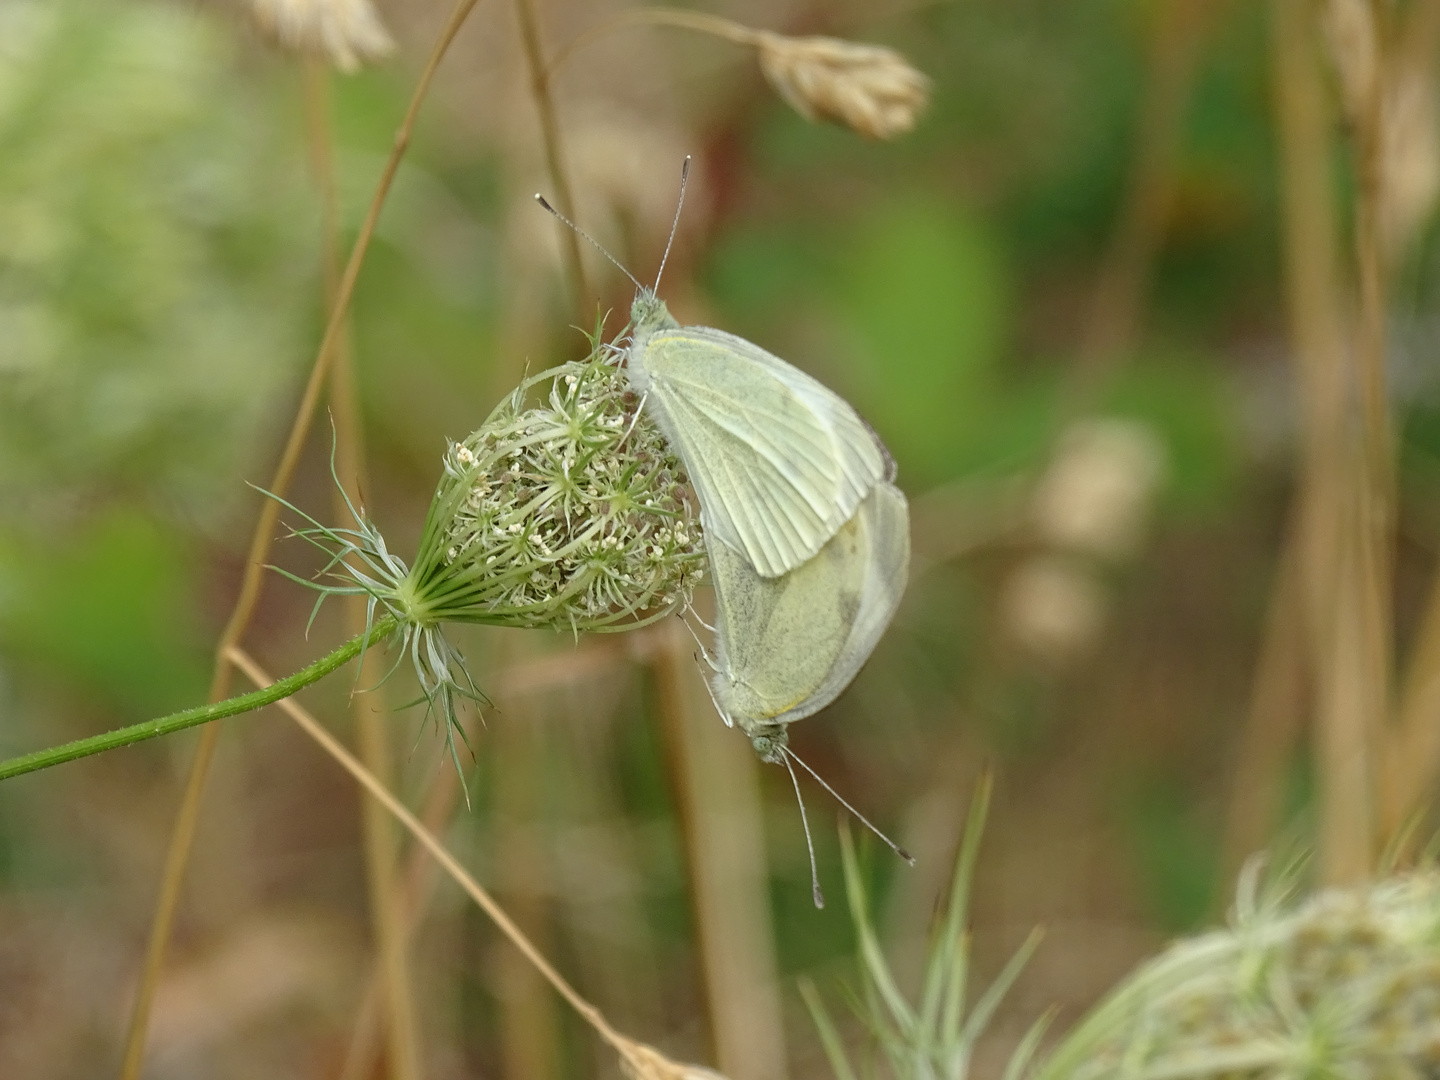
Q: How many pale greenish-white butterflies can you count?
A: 2